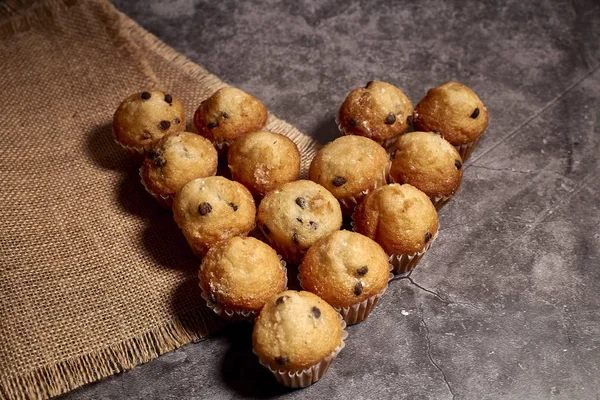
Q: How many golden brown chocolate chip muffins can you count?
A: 14